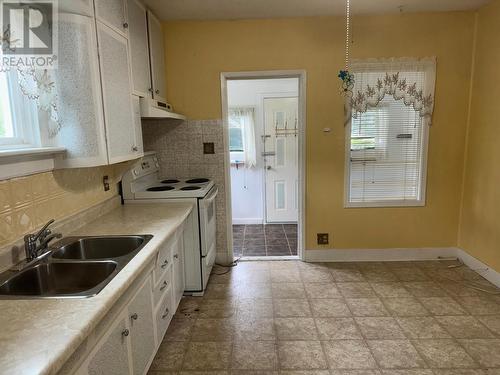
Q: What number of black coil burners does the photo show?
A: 4